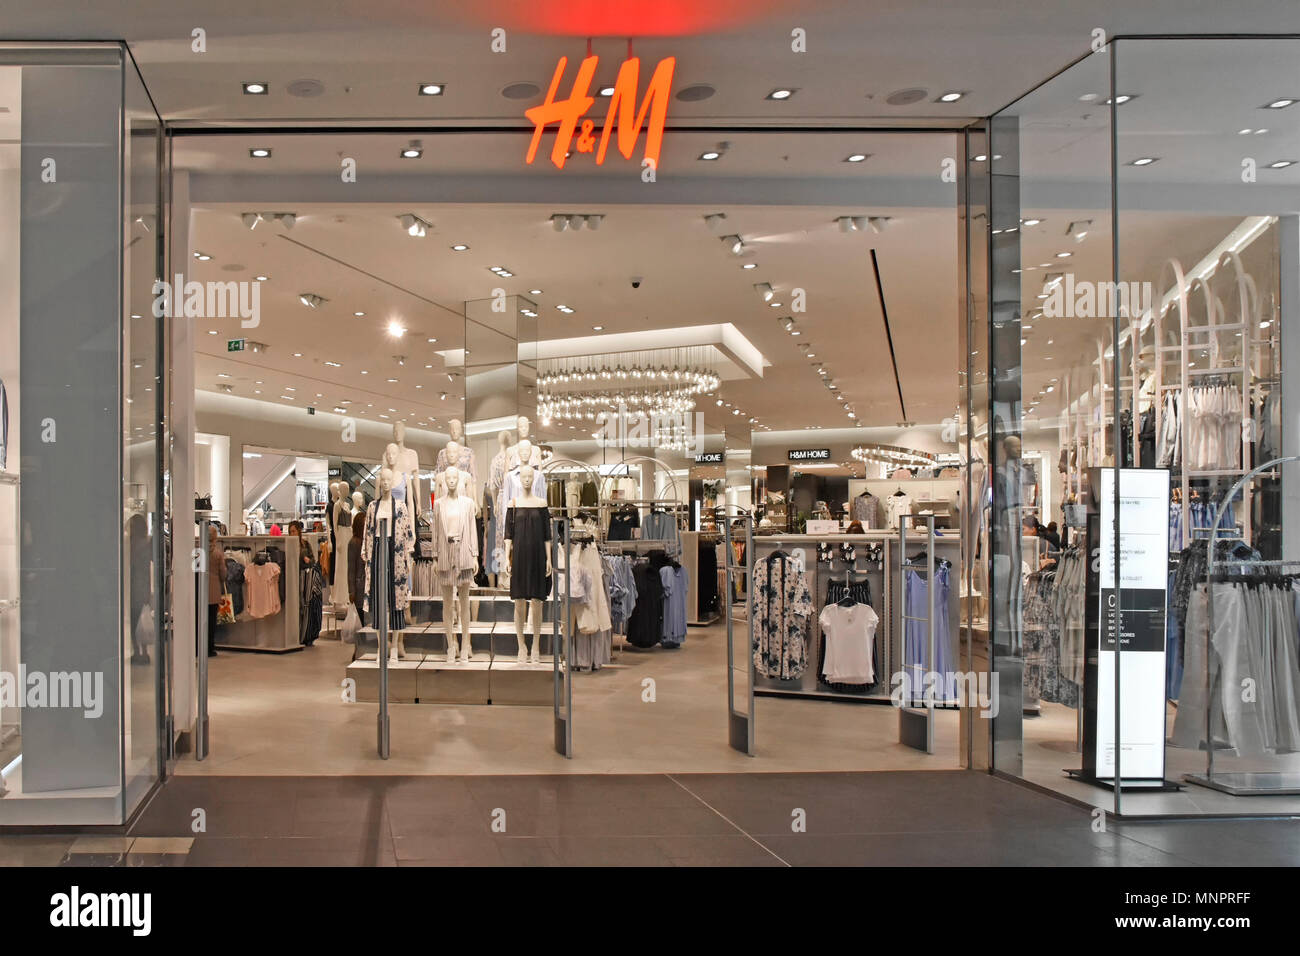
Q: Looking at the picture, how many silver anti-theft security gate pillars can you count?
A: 5